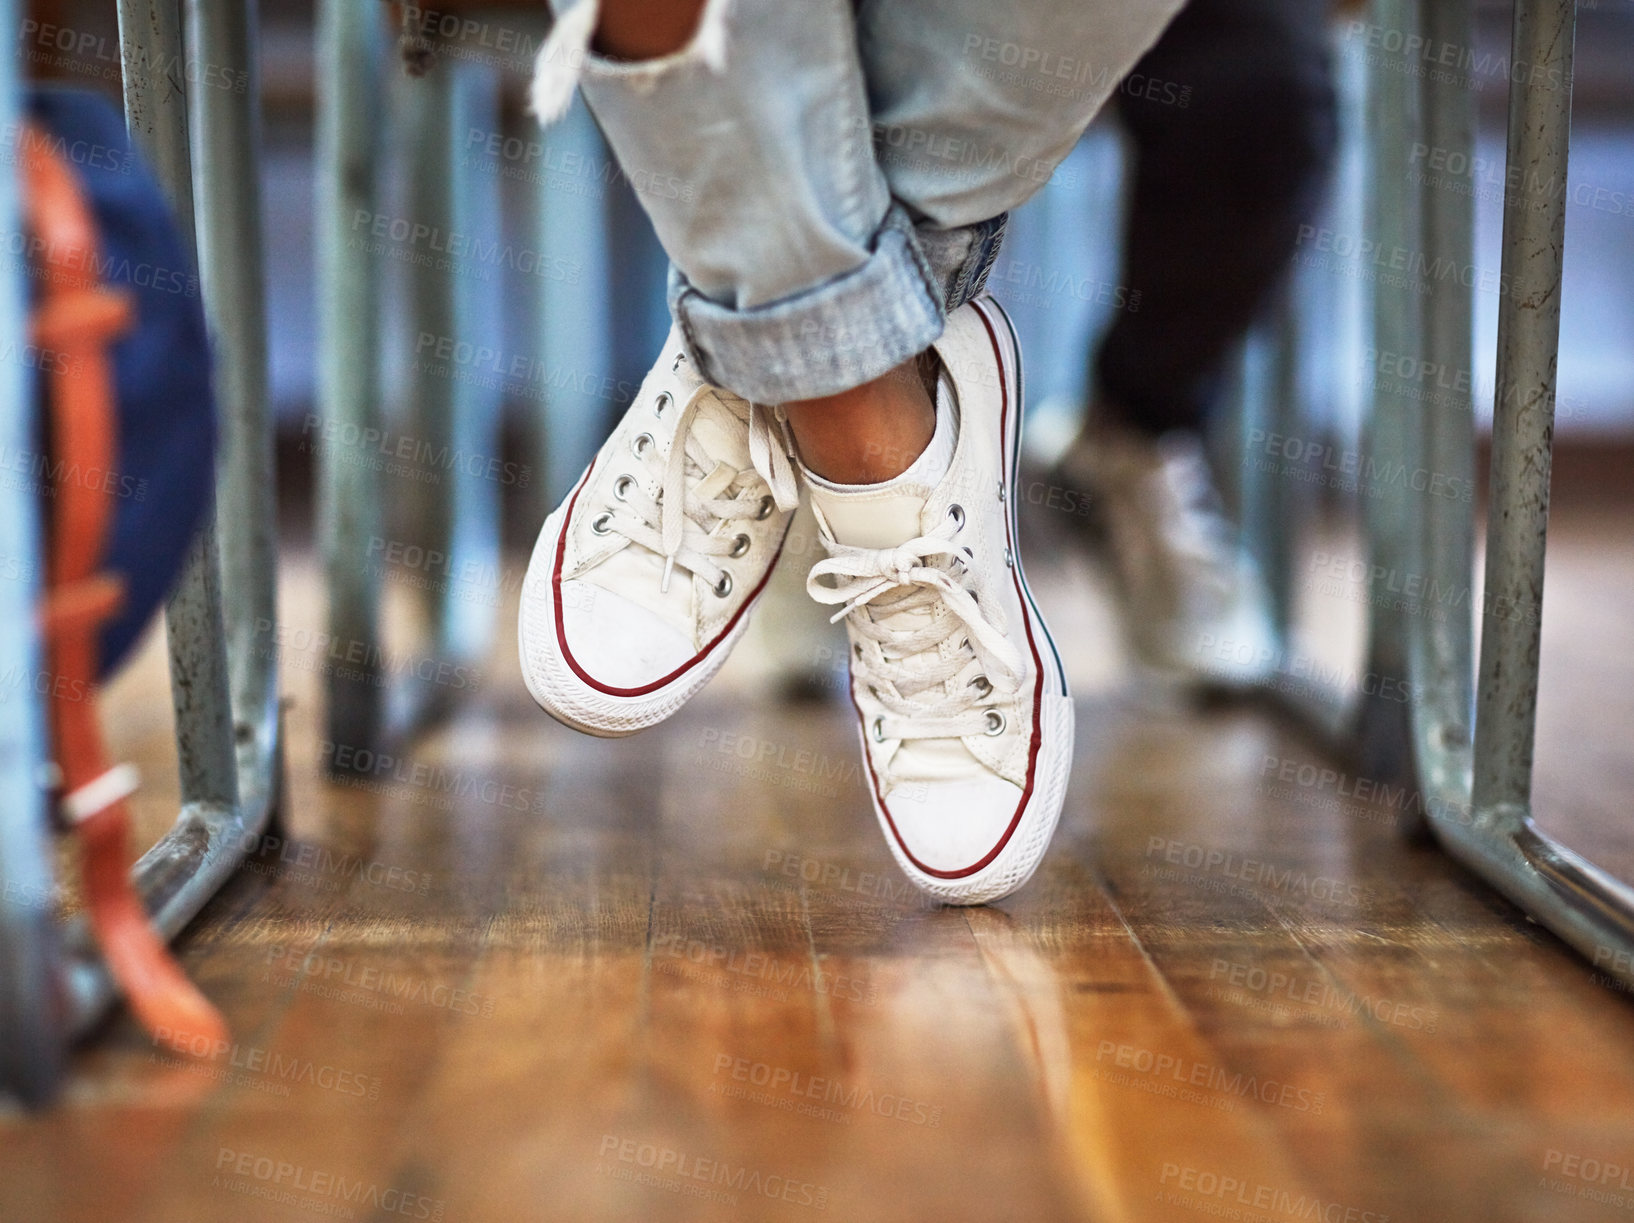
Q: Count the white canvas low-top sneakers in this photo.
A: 2